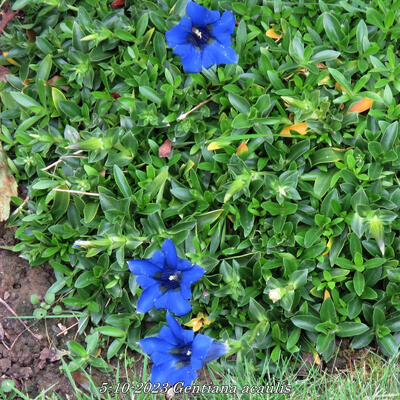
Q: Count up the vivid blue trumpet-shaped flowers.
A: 3